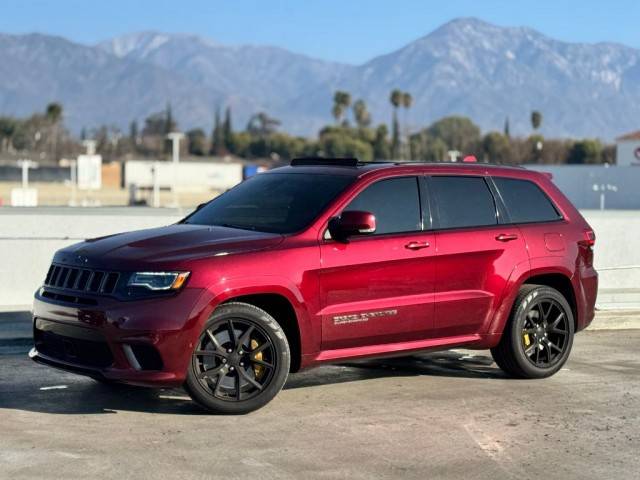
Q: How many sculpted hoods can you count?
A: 1